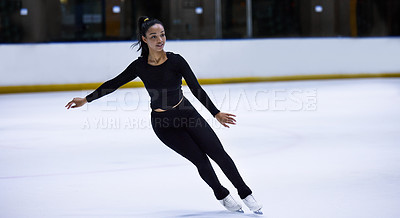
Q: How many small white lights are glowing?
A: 4